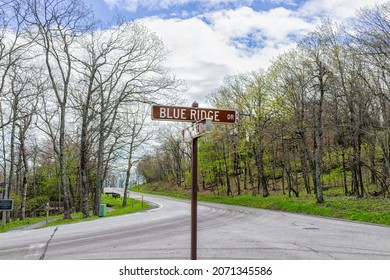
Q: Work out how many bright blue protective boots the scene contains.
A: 0